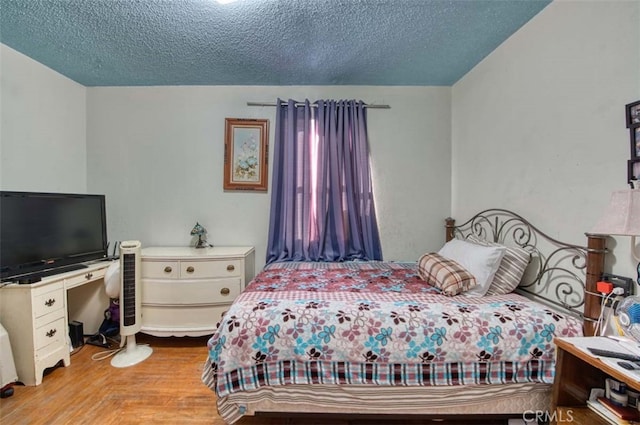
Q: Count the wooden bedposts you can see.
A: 2